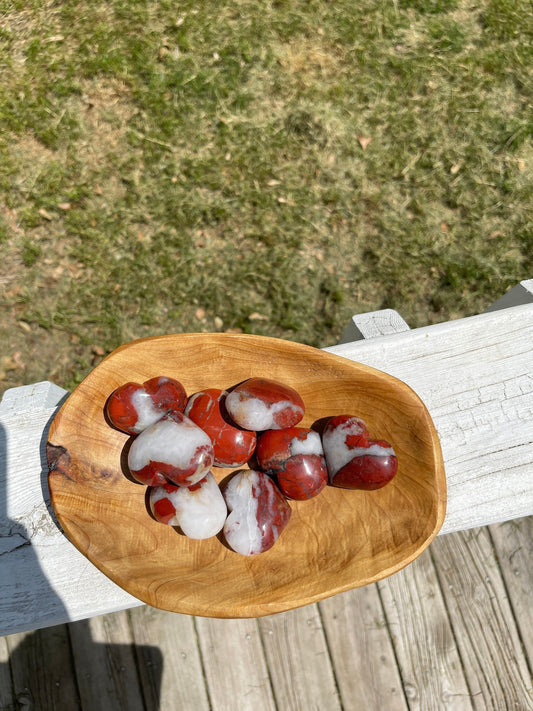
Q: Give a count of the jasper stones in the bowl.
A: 8